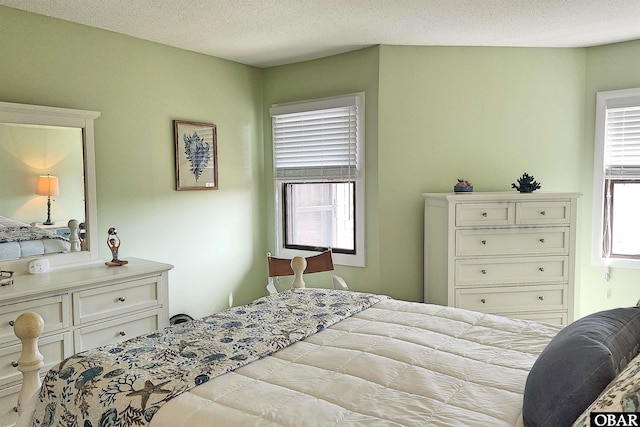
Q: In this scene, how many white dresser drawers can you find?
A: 11